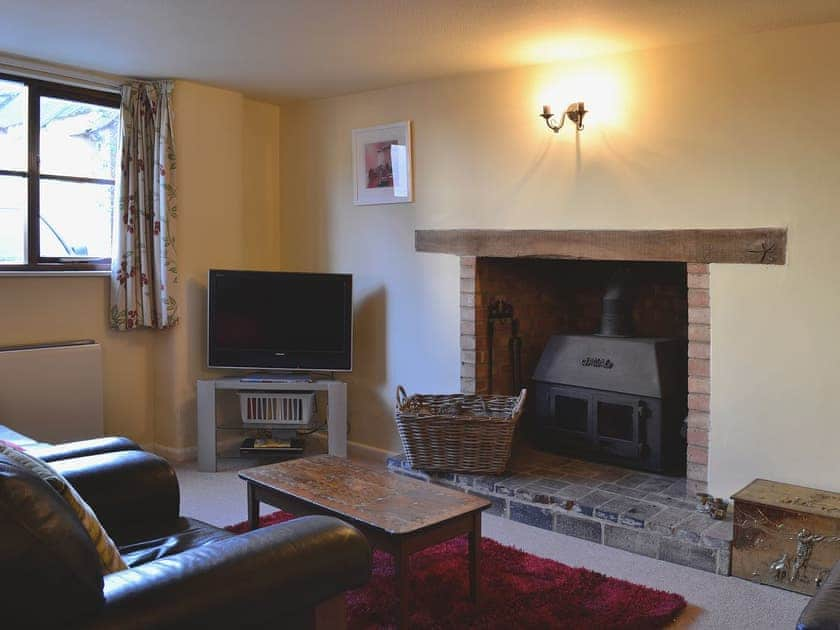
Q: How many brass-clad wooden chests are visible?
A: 1